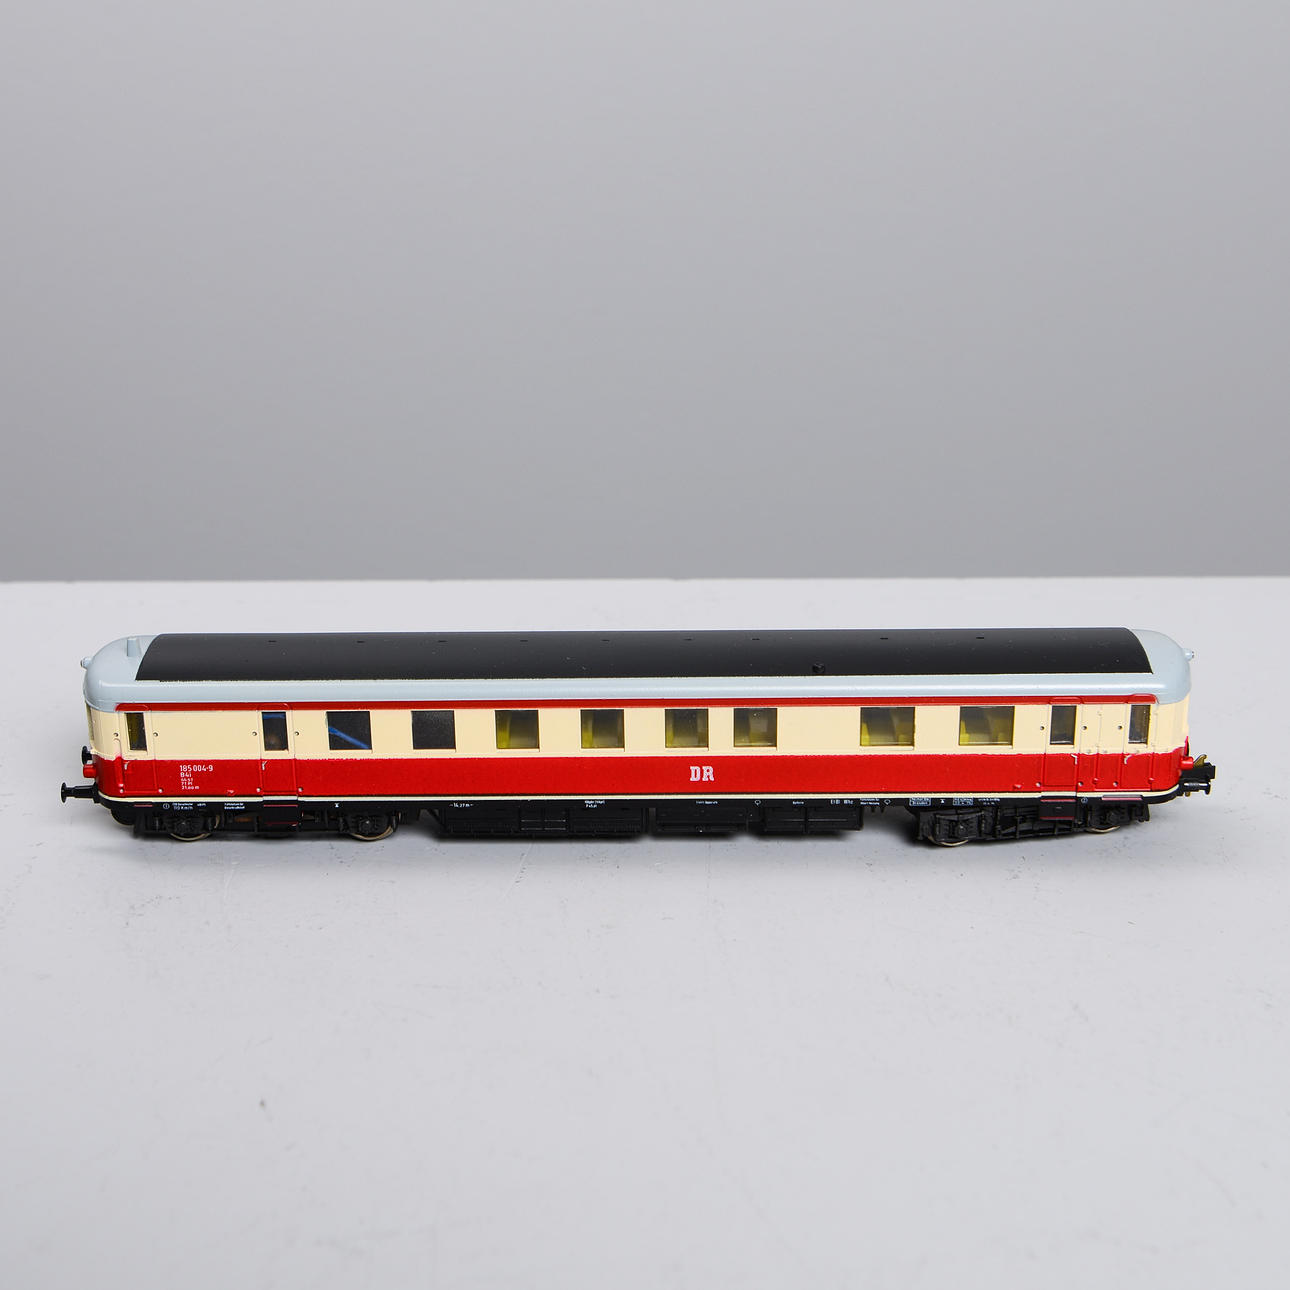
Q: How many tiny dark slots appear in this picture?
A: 9